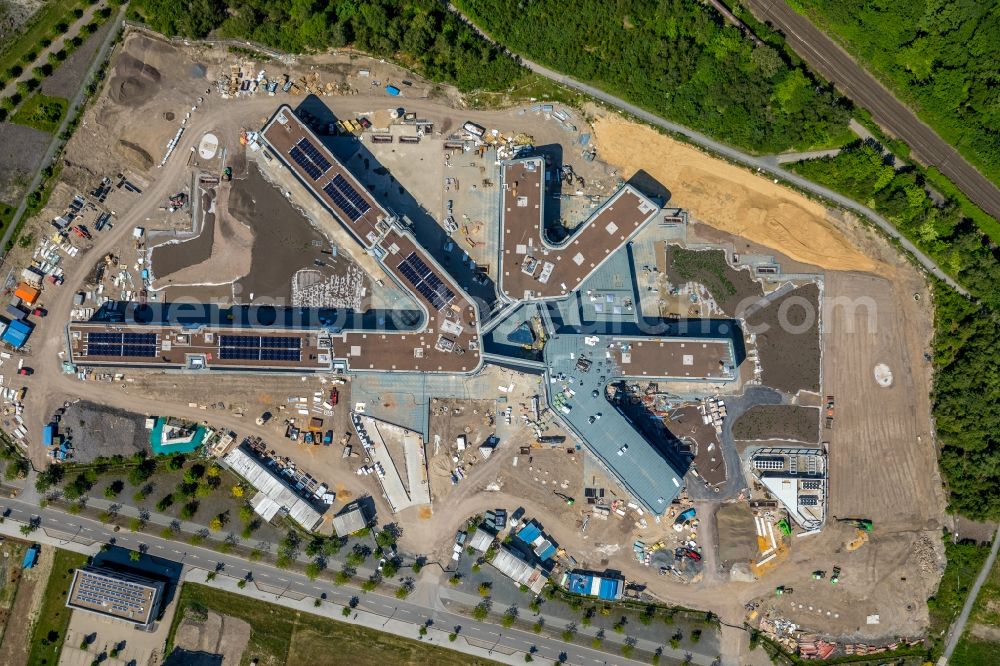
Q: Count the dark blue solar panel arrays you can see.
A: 5